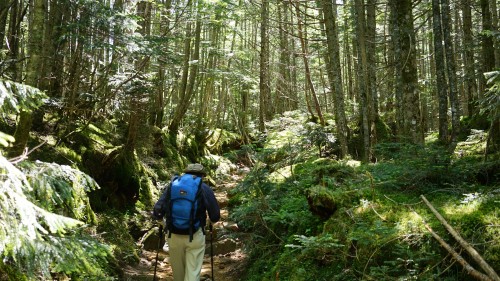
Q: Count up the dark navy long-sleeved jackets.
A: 1